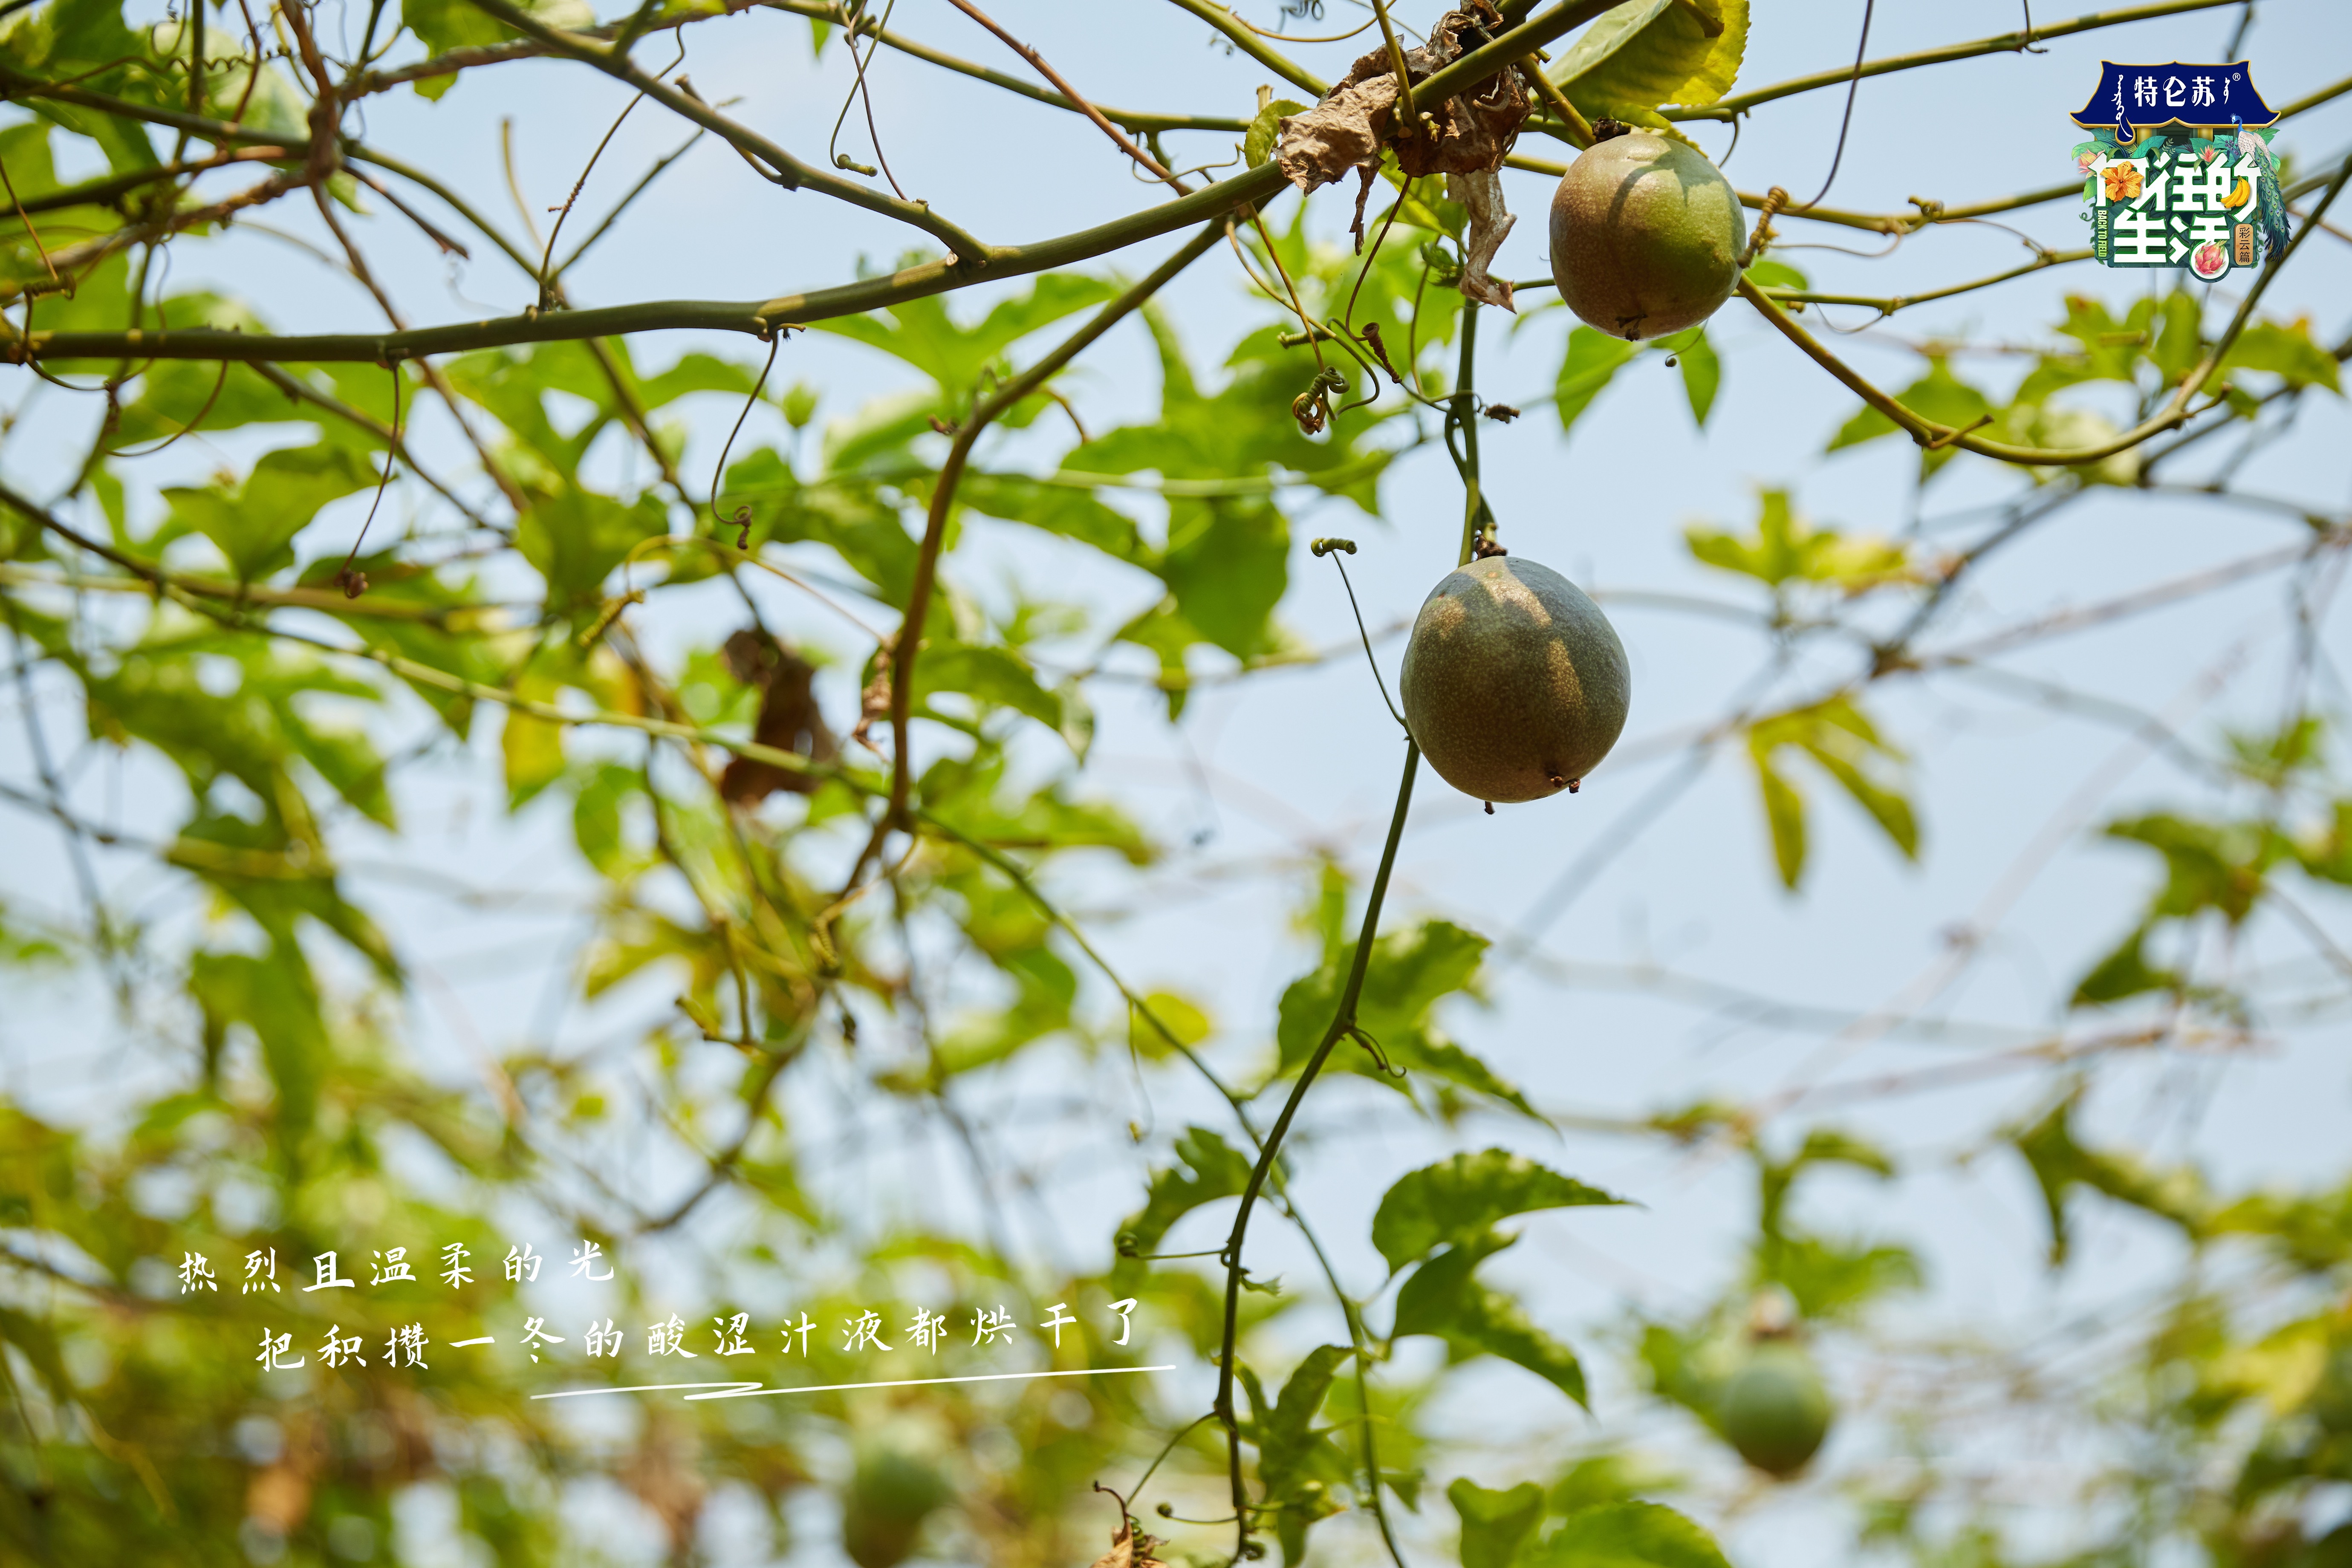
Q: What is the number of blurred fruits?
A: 2